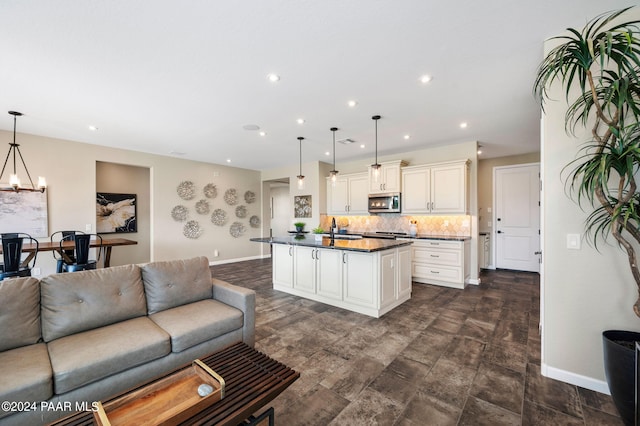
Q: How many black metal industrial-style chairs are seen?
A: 4